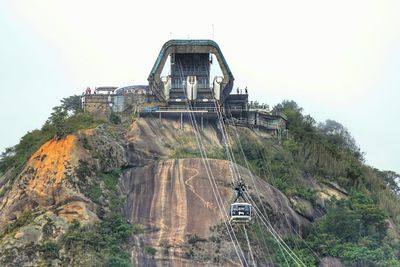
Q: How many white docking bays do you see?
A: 3